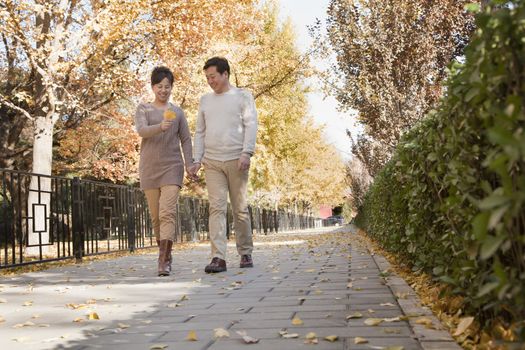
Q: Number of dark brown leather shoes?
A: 2